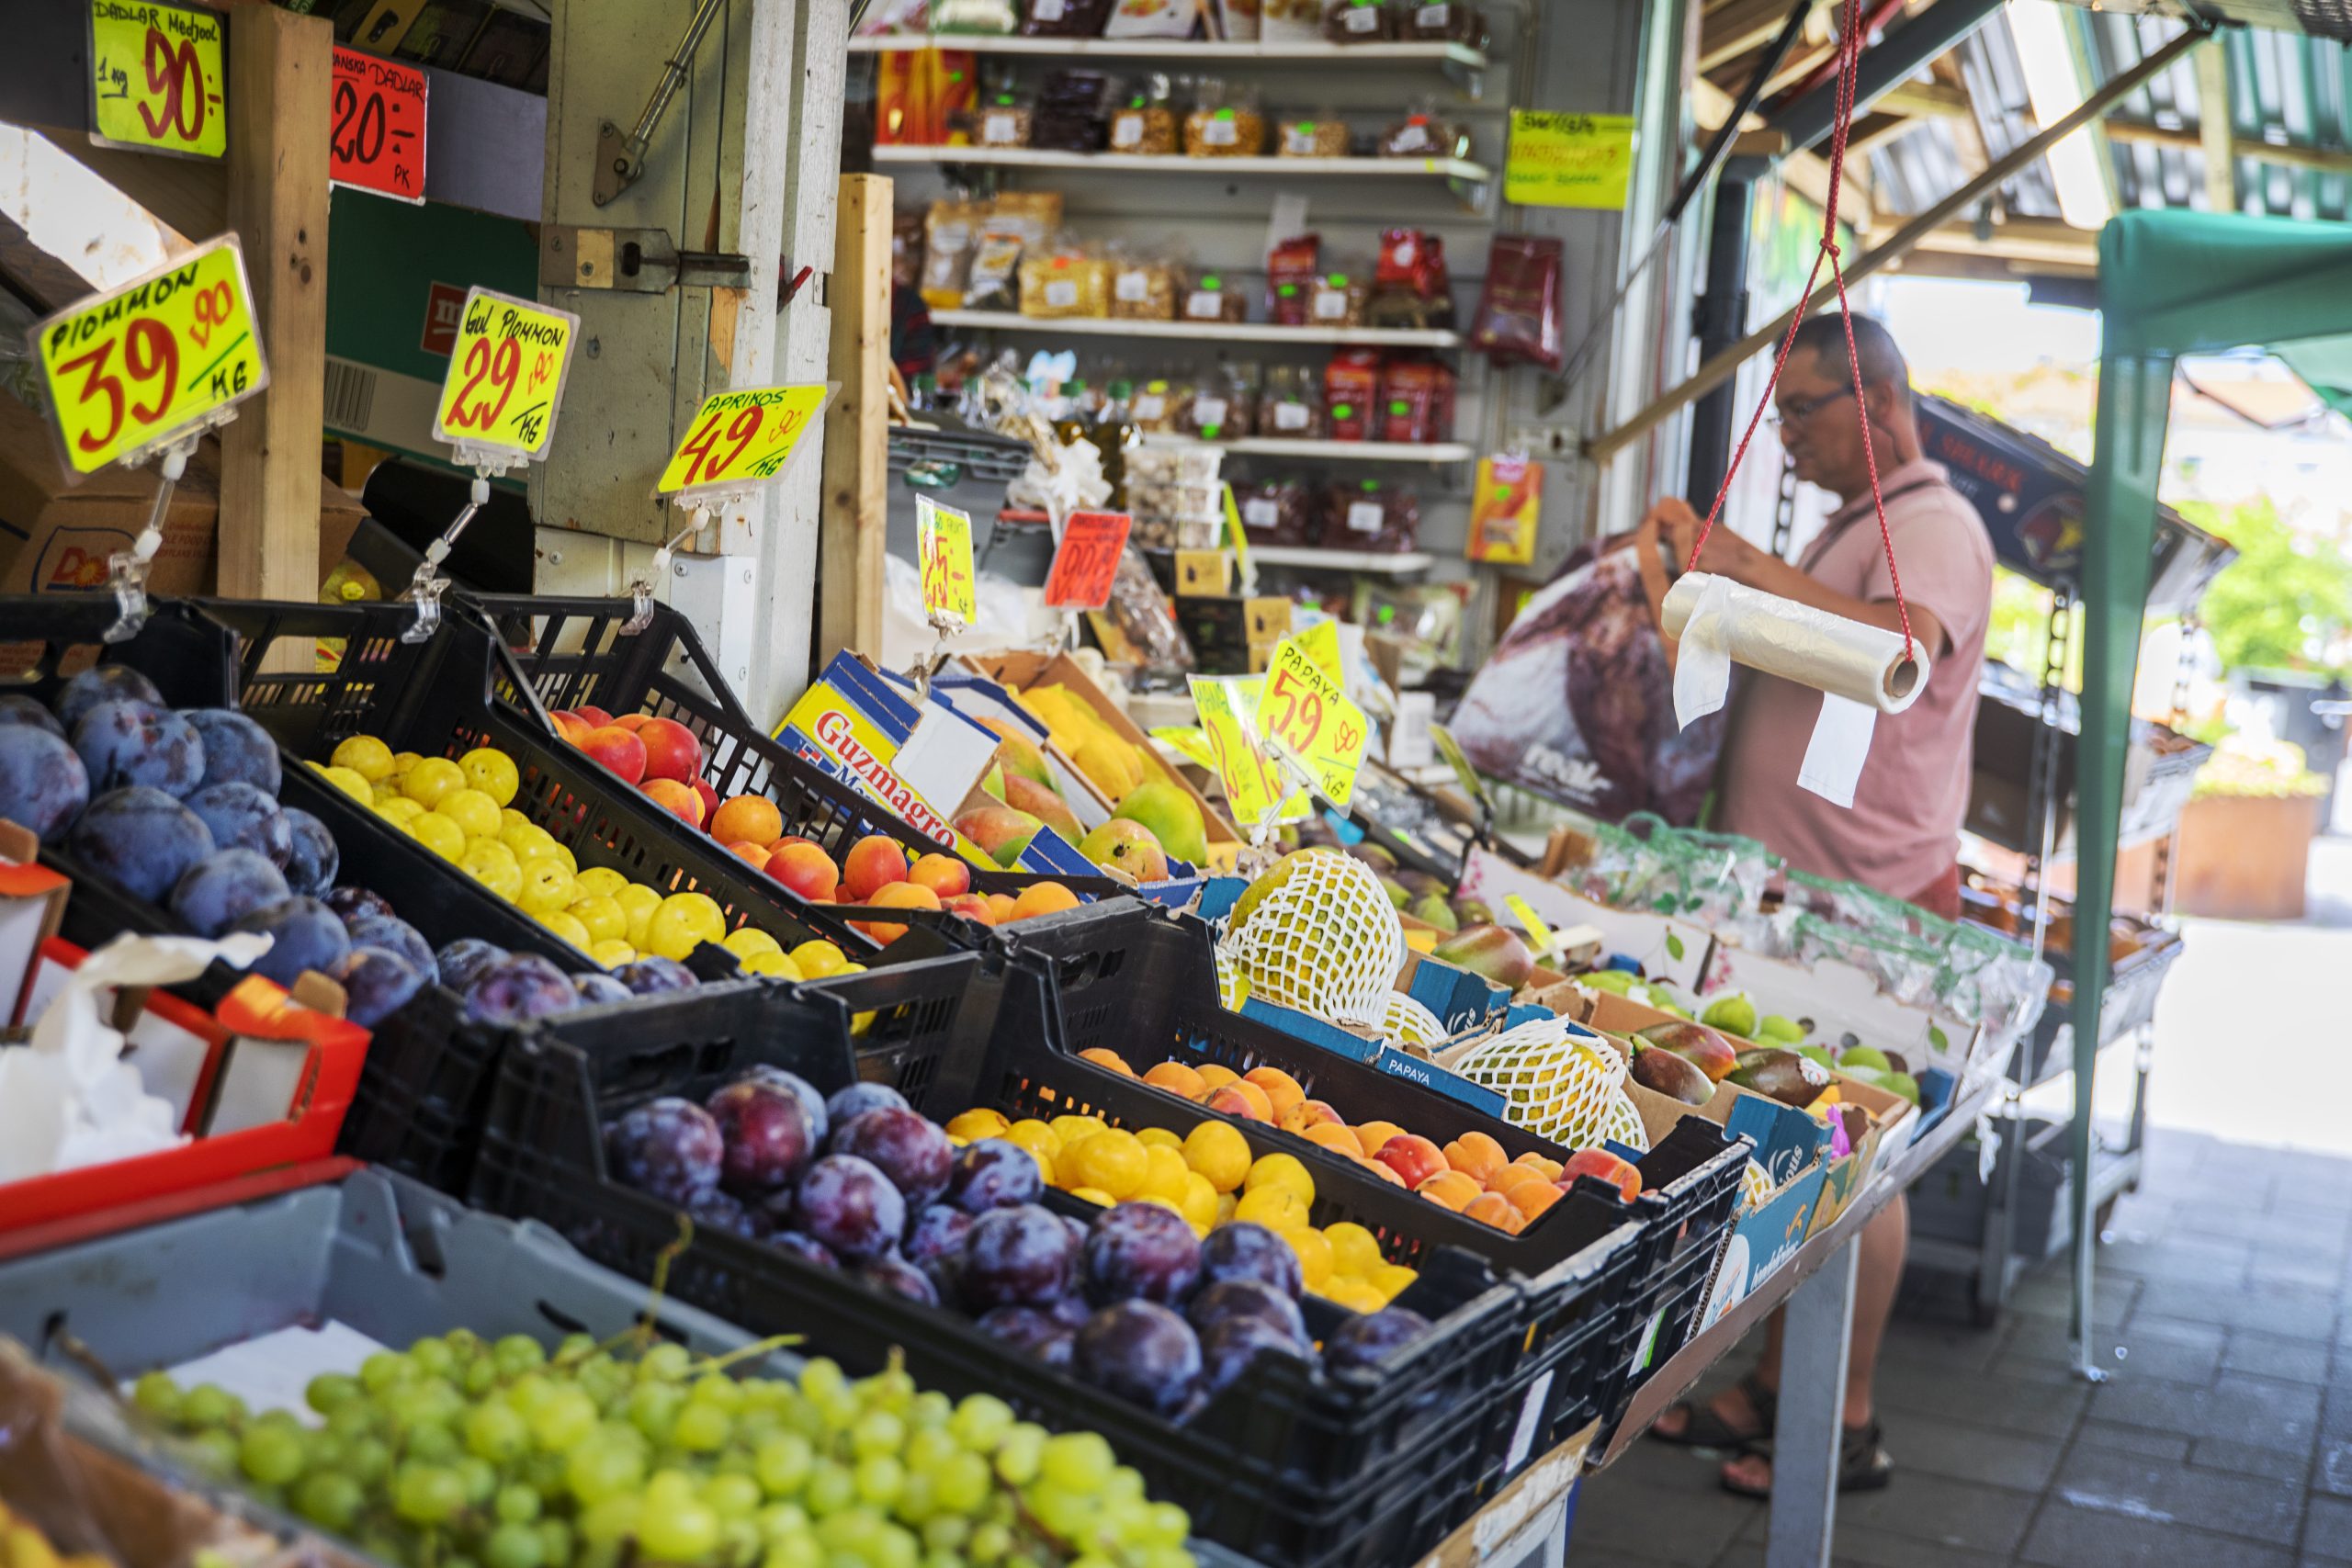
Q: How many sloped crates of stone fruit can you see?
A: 6